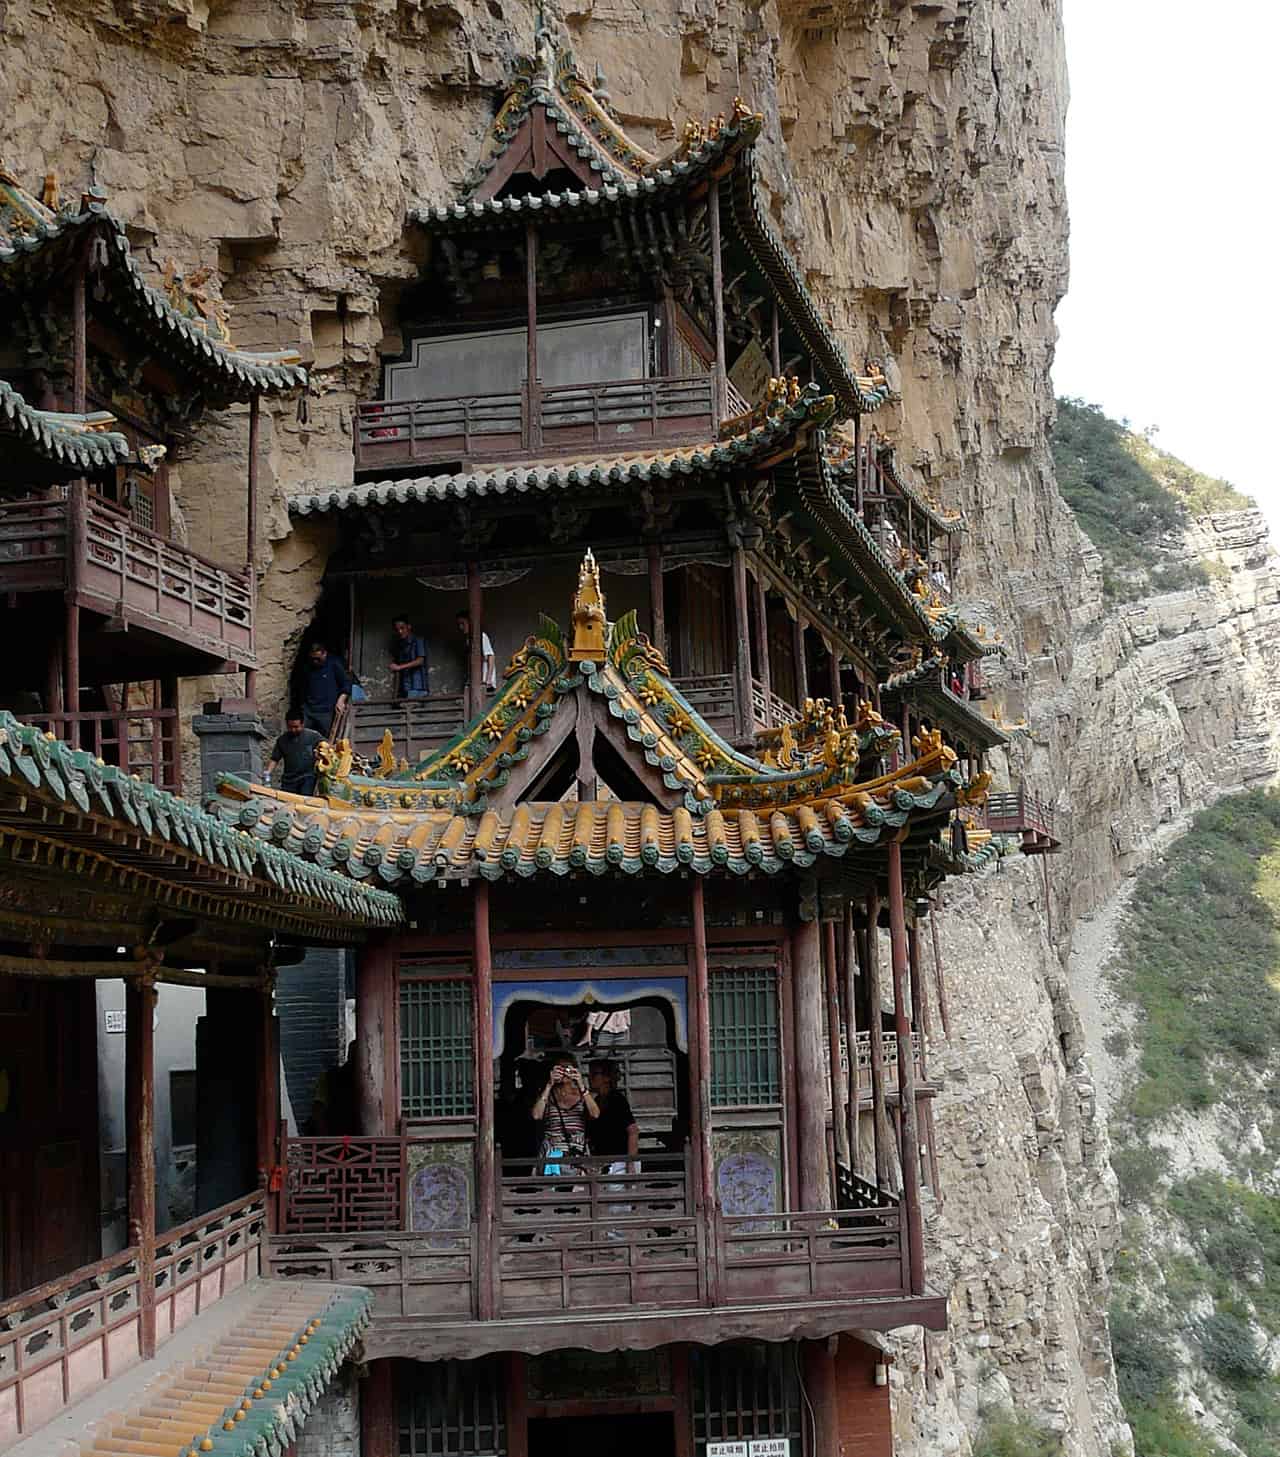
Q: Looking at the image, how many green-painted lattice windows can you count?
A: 2